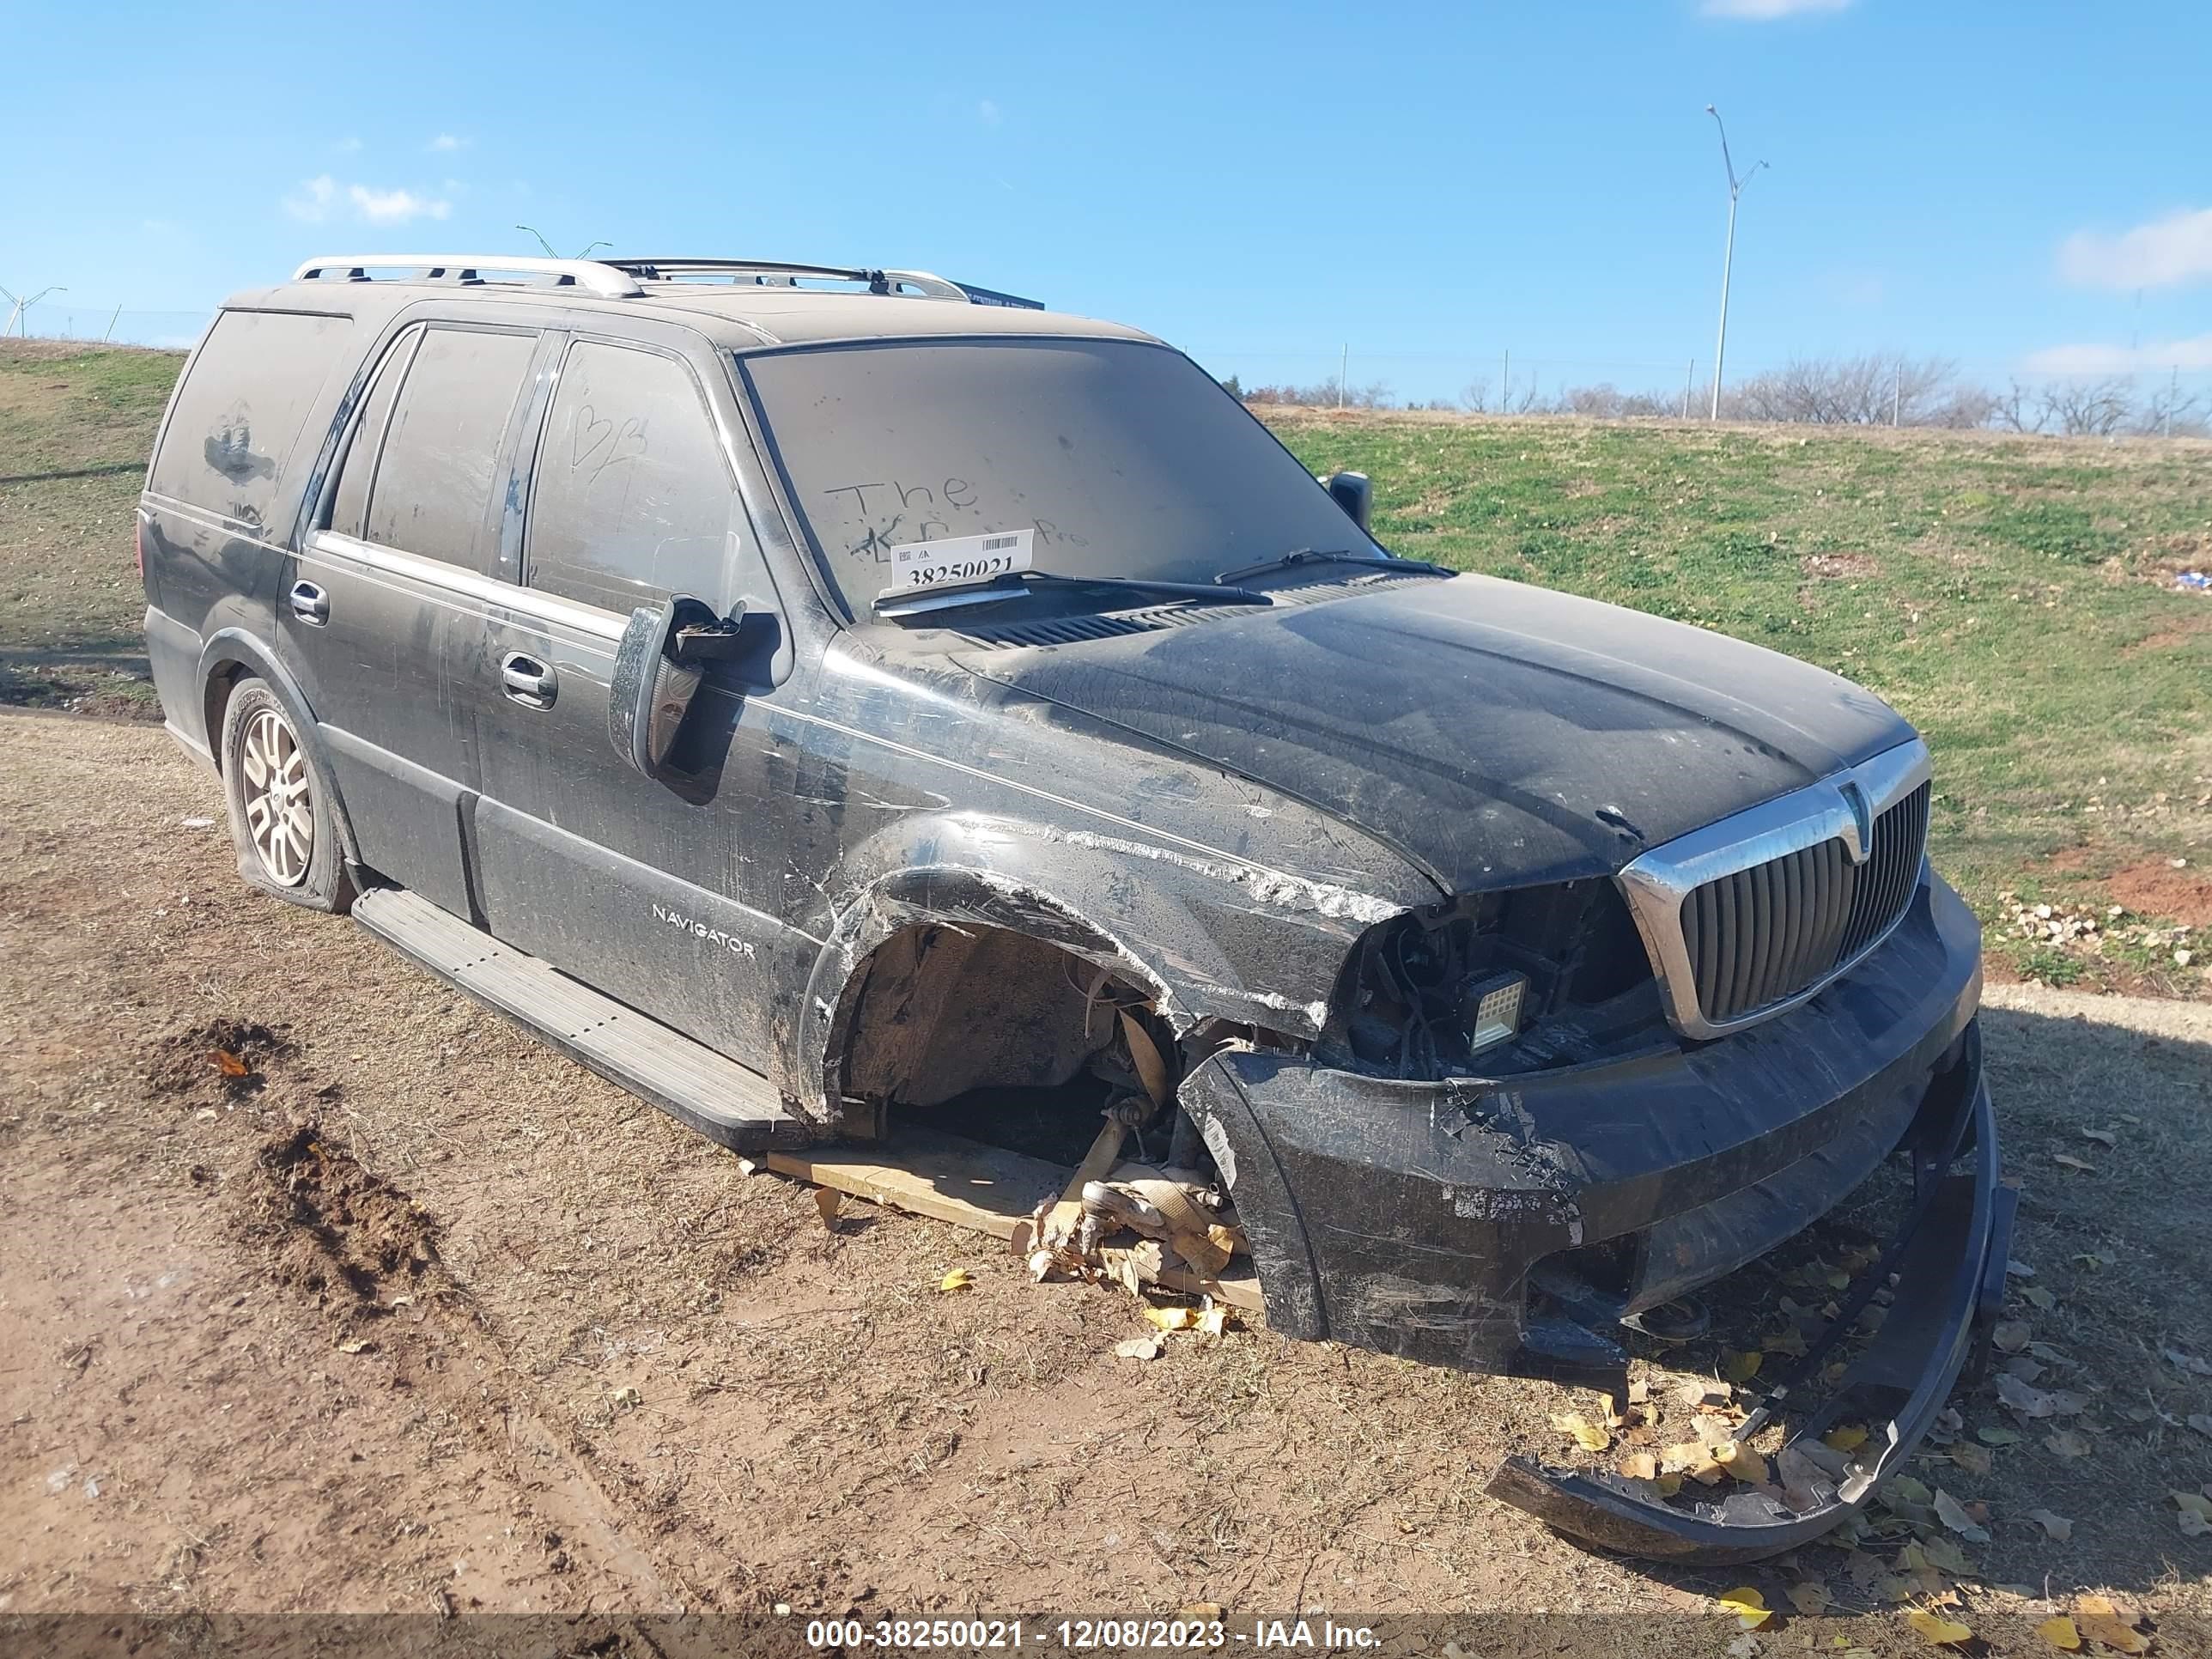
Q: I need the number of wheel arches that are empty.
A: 1